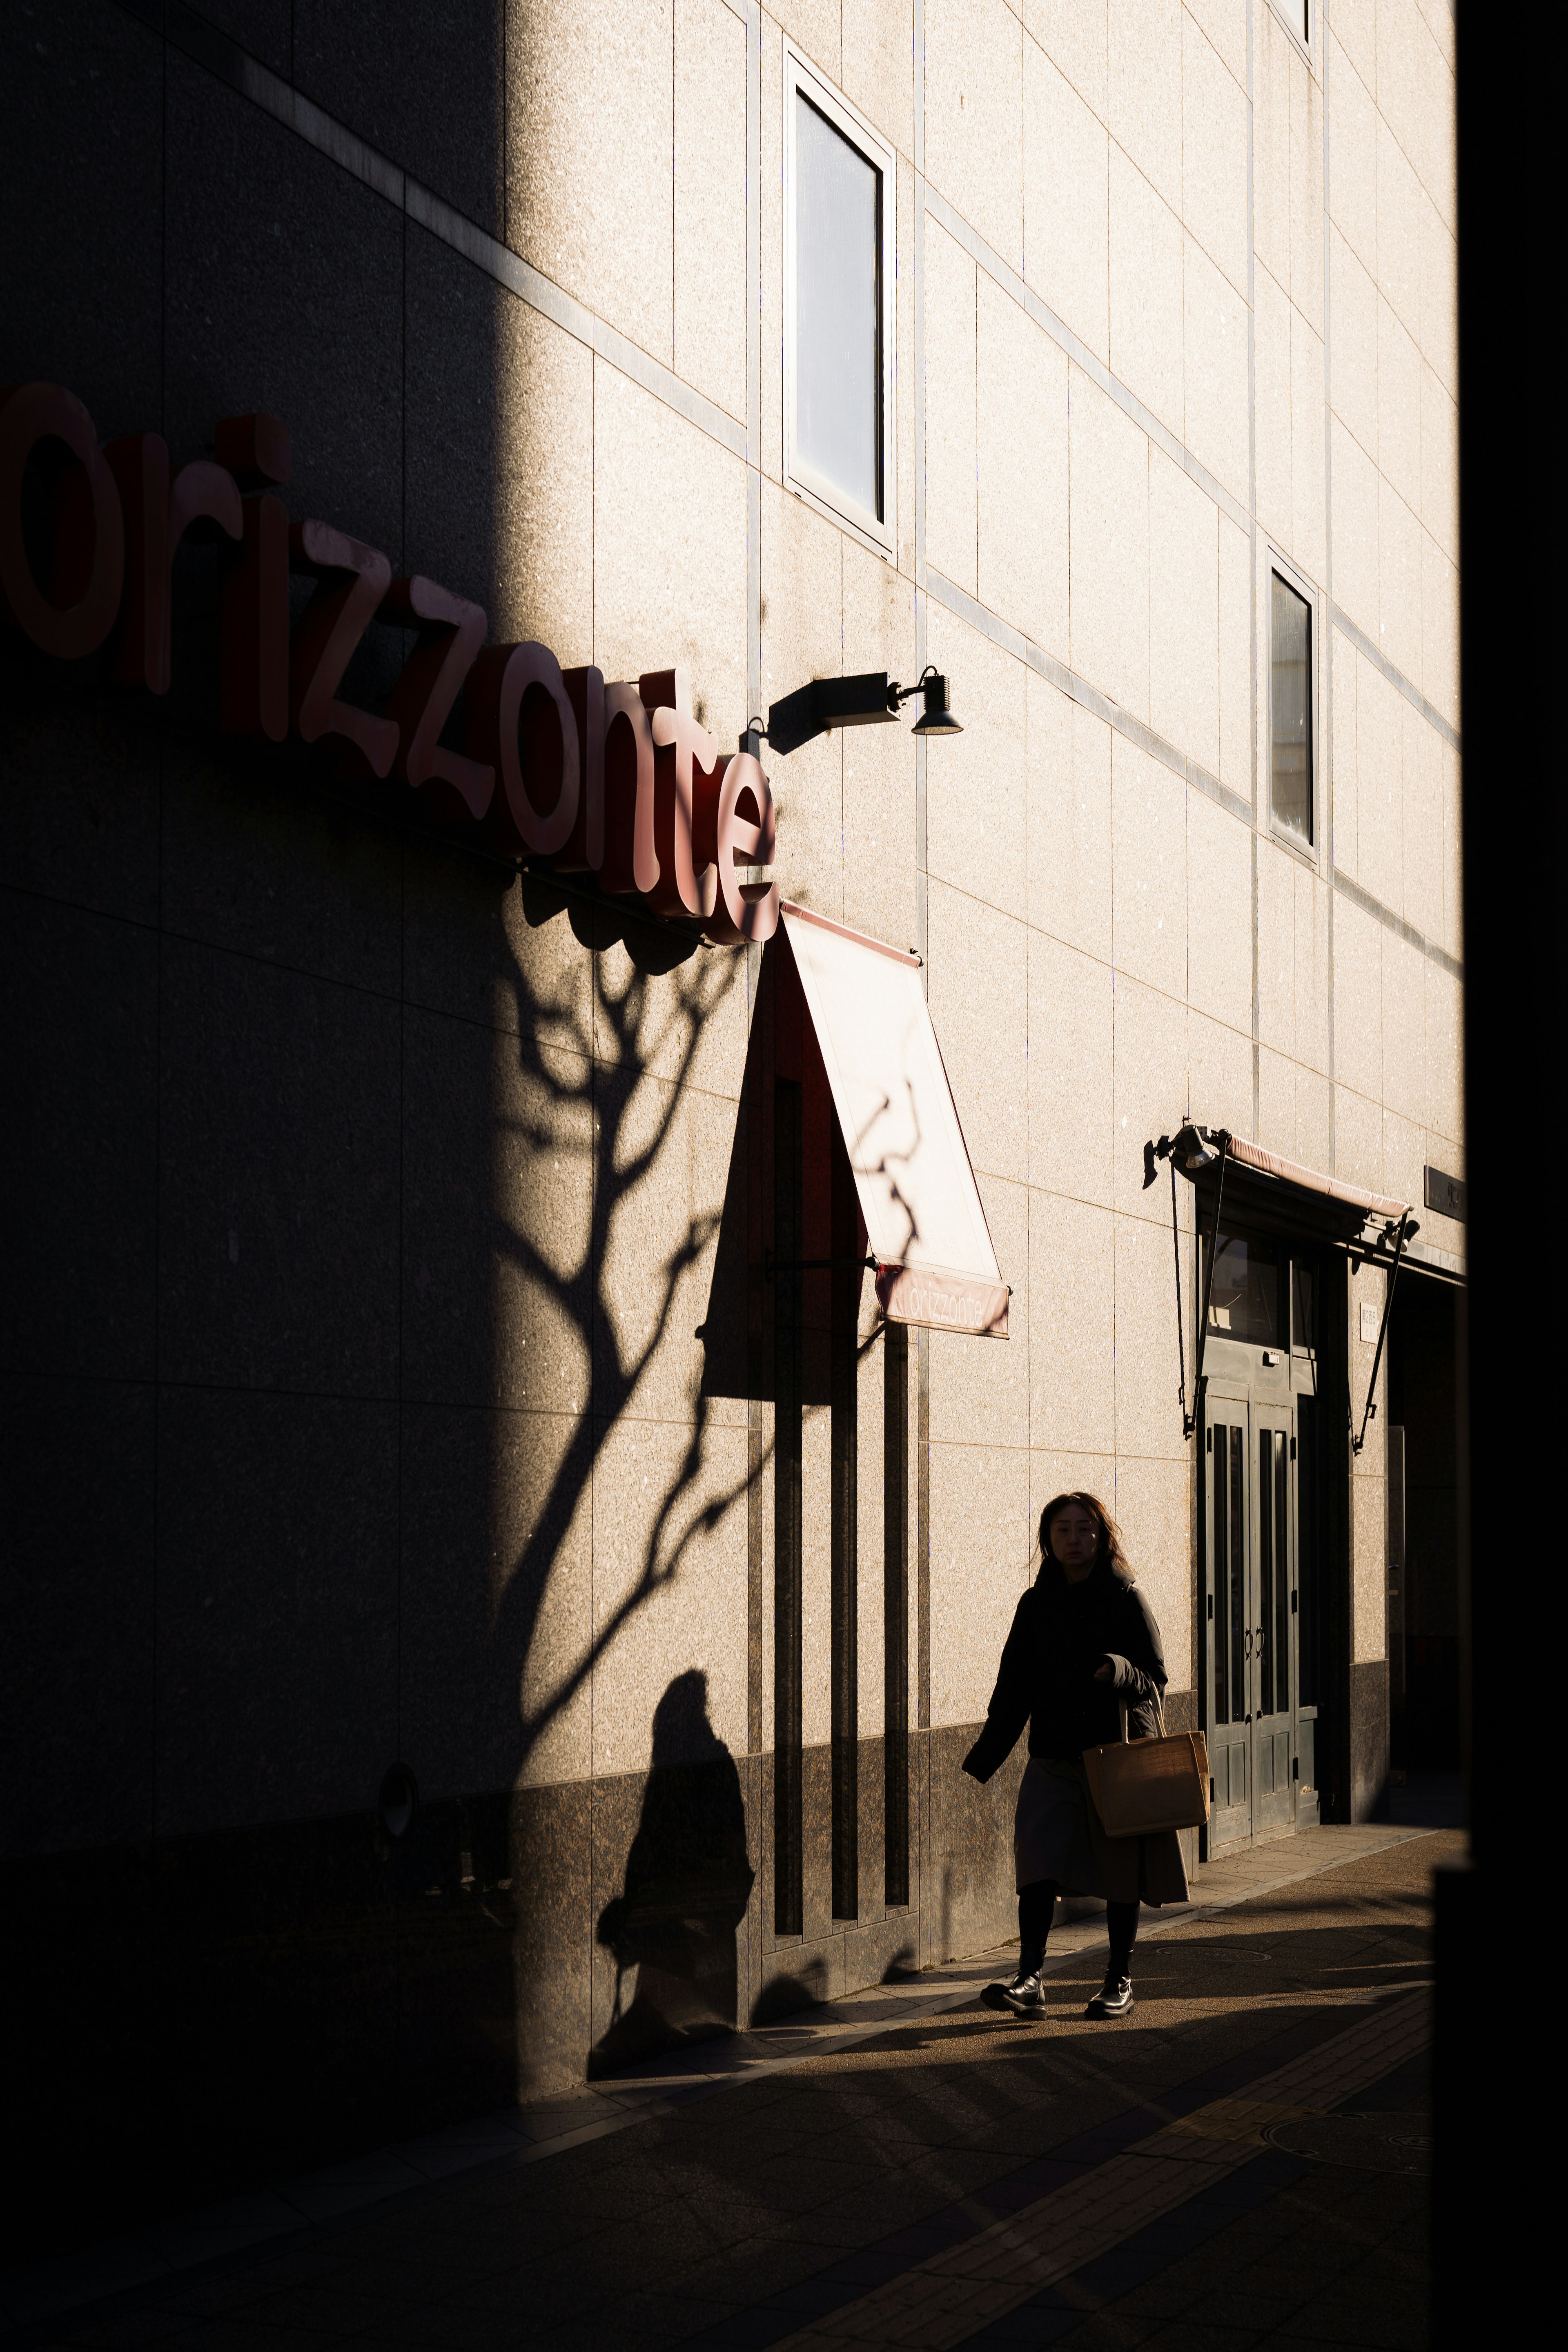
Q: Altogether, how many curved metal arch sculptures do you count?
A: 0